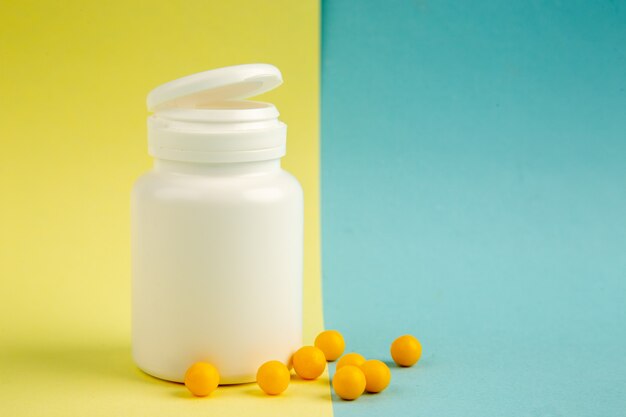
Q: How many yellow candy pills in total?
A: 8